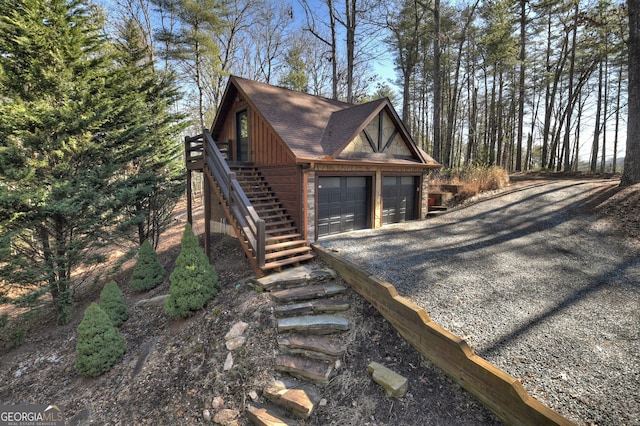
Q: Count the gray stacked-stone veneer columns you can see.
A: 2